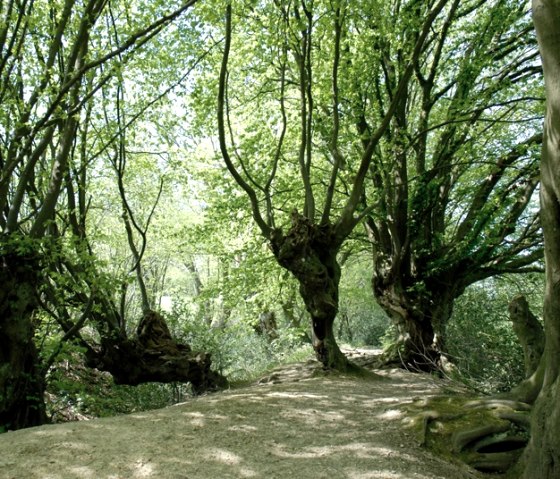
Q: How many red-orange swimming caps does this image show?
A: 0